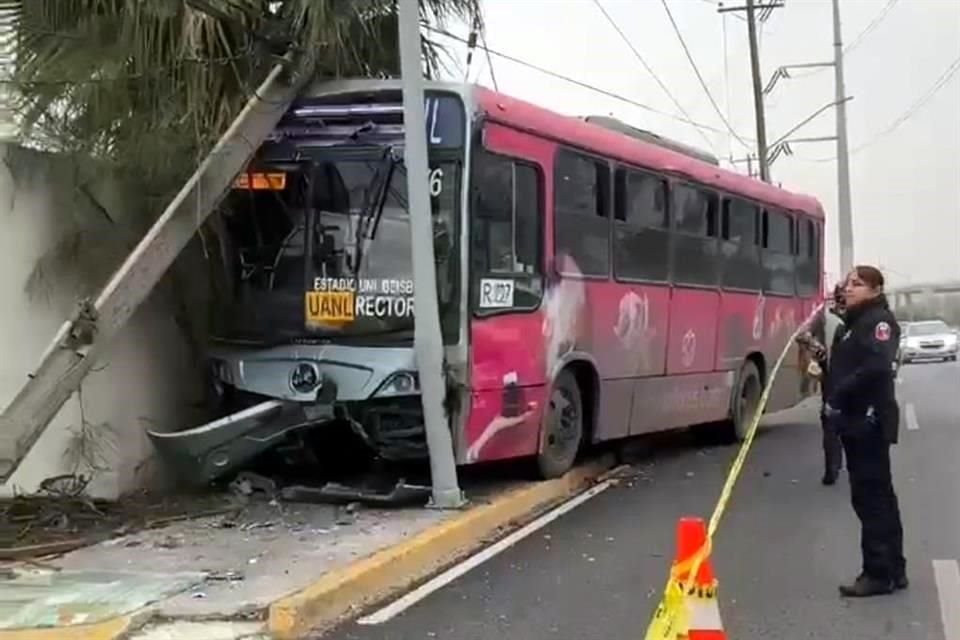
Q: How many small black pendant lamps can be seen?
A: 0